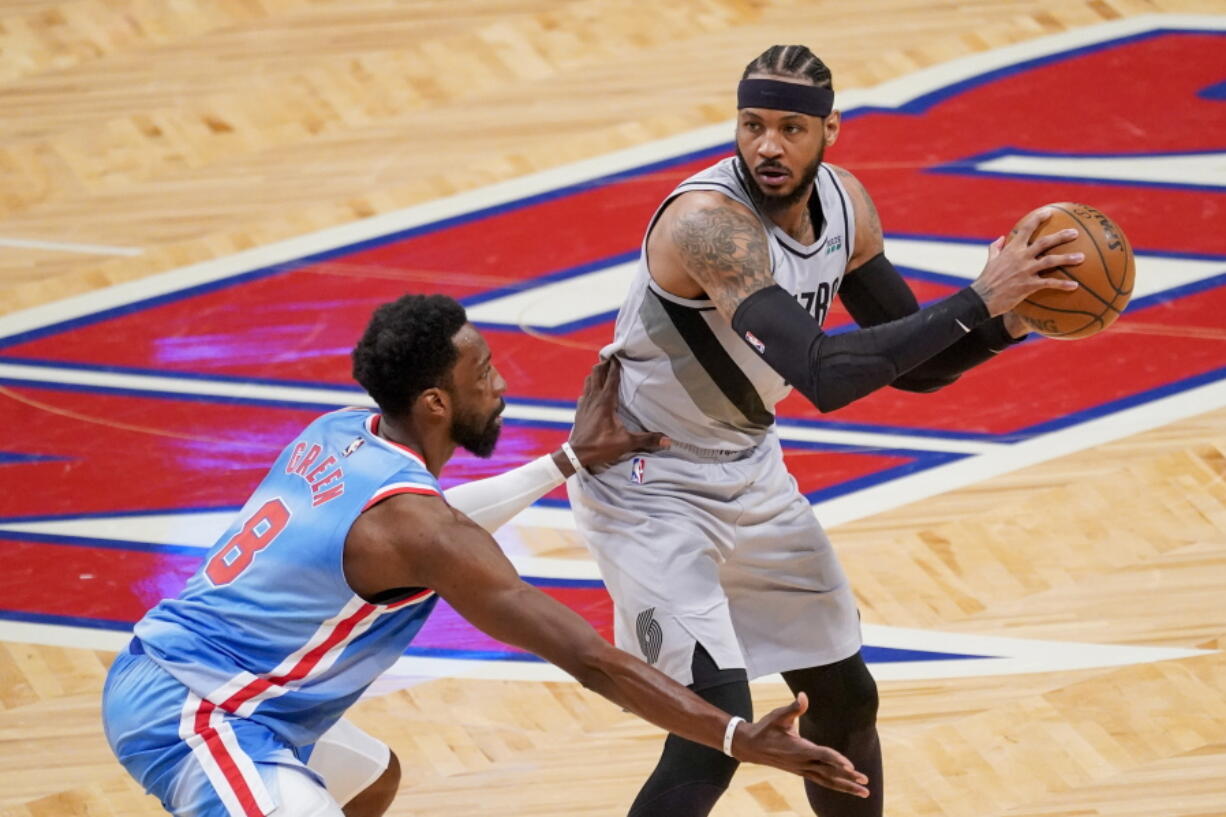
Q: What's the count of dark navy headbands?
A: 1